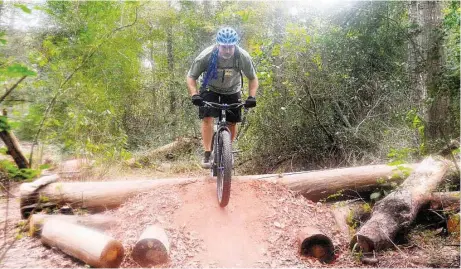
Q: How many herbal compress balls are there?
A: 0